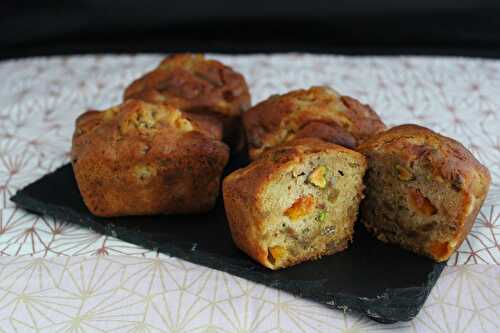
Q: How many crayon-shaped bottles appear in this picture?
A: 0